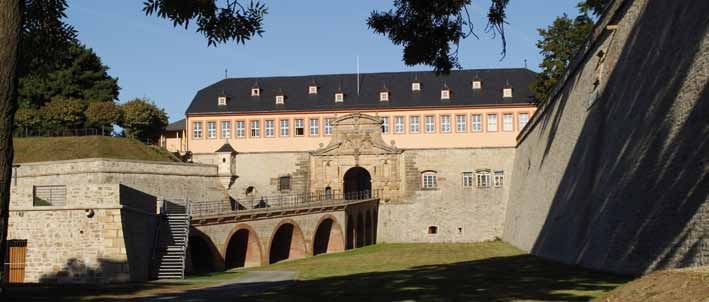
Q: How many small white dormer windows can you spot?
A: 10